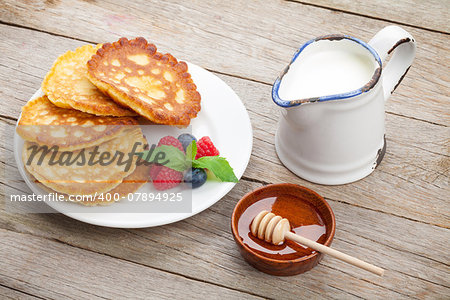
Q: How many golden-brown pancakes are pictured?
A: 5